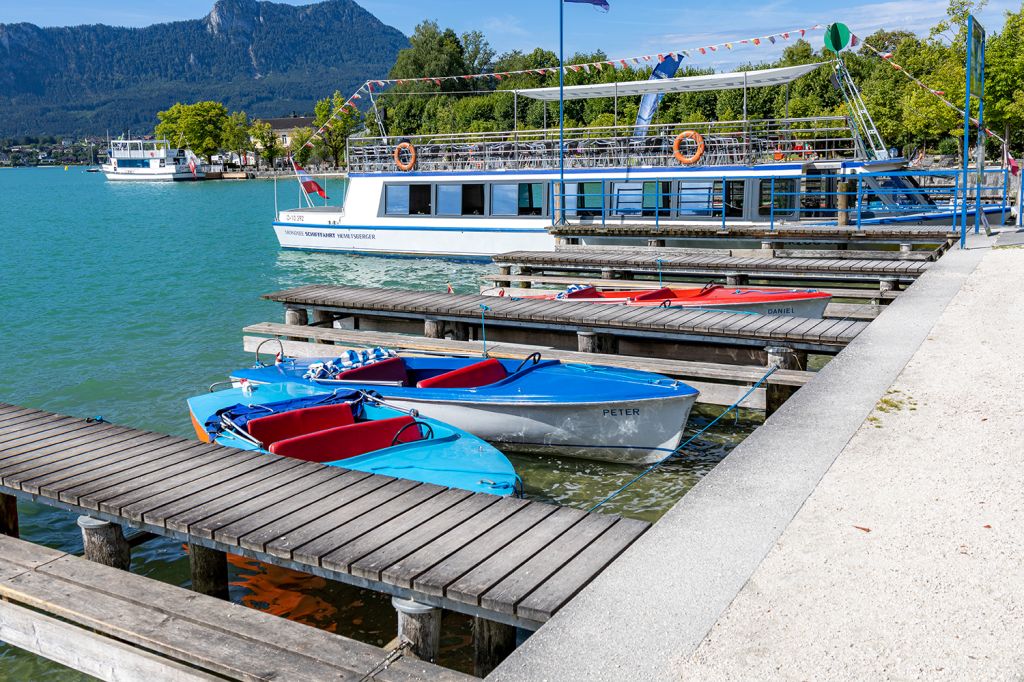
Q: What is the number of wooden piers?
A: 4